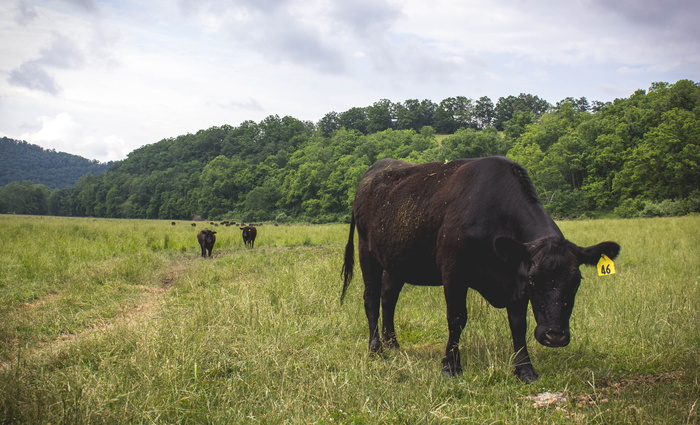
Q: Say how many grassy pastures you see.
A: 1